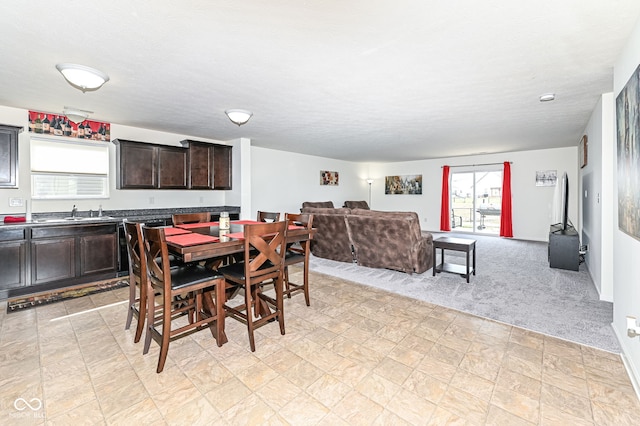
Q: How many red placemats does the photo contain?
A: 6